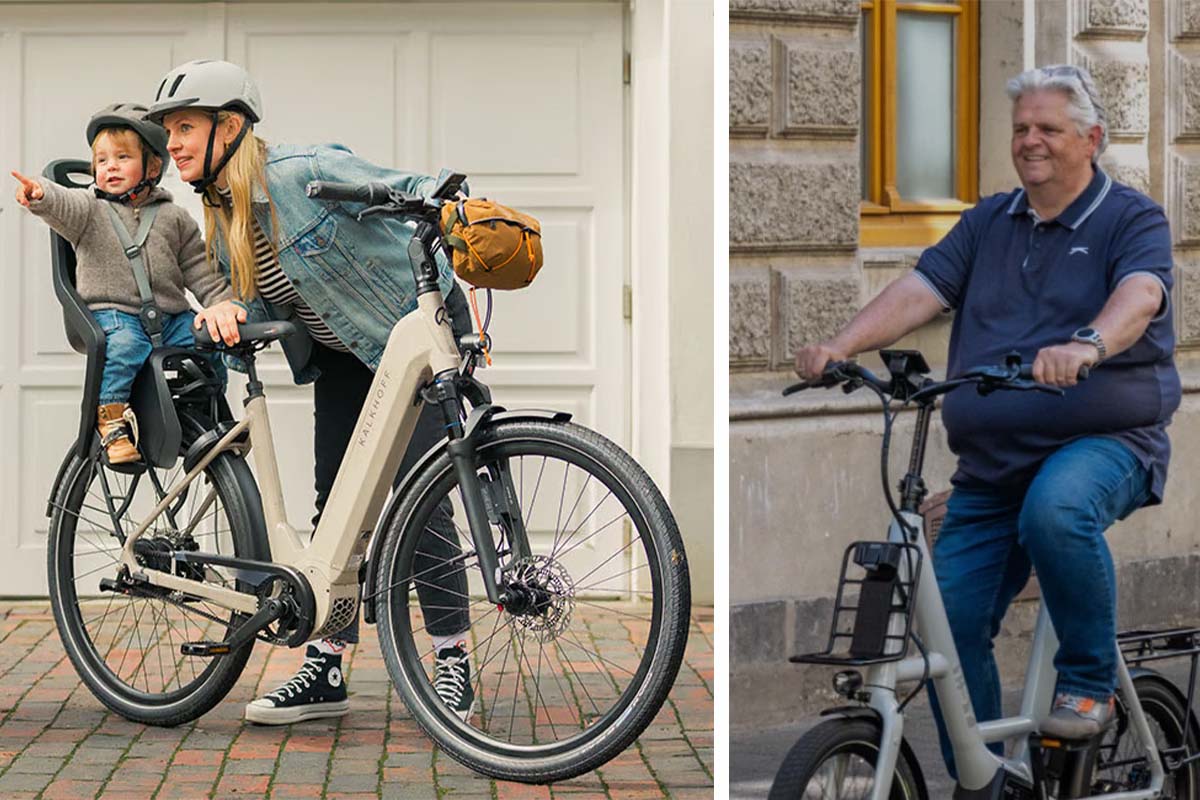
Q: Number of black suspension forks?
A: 1